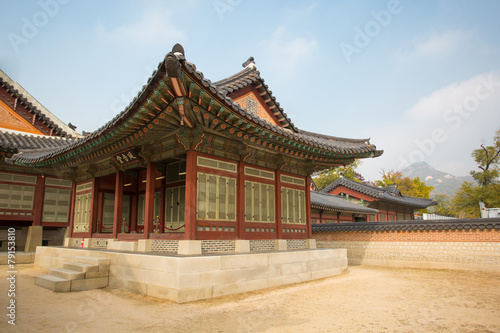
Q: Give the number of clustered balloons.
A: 0